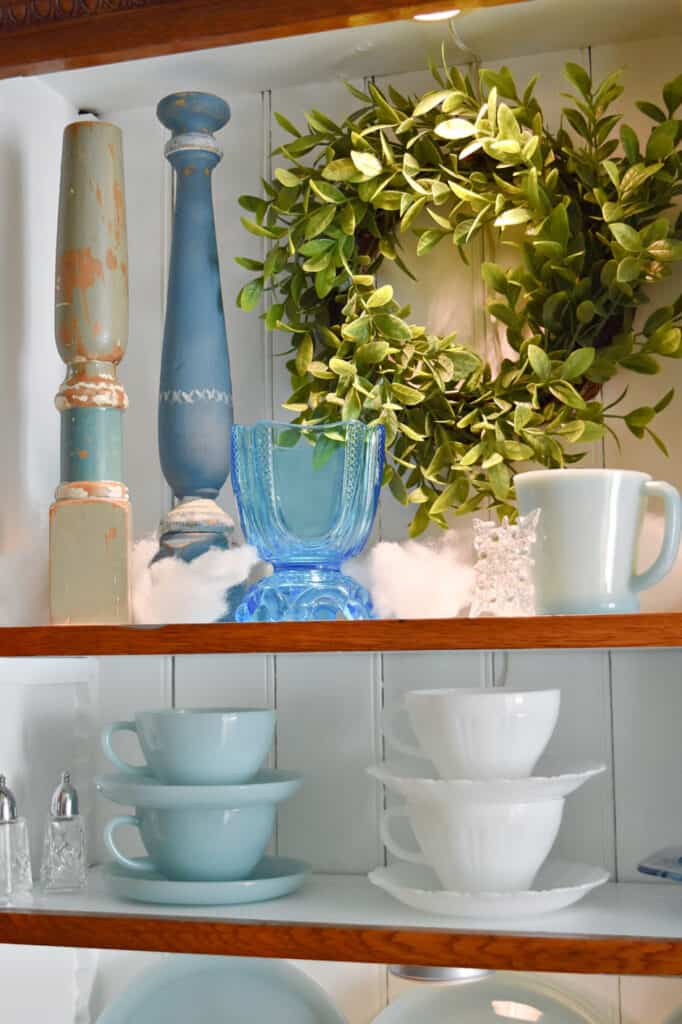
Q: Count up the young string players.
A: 0